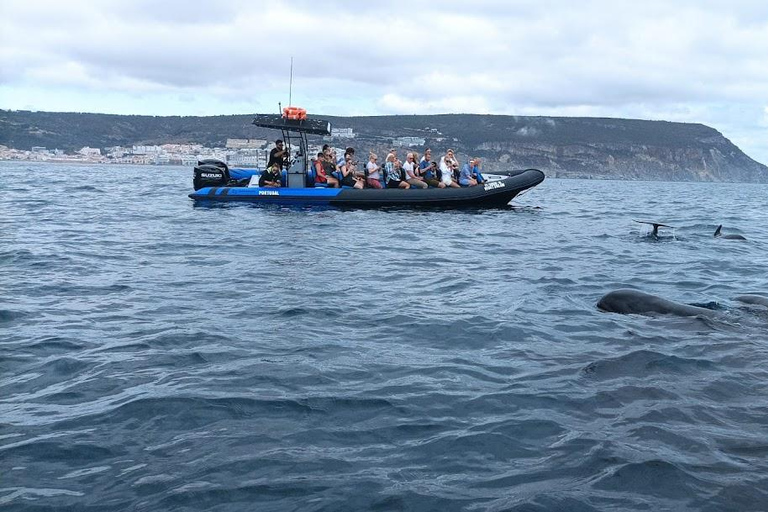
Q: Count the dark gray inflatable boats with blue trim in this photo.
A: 1